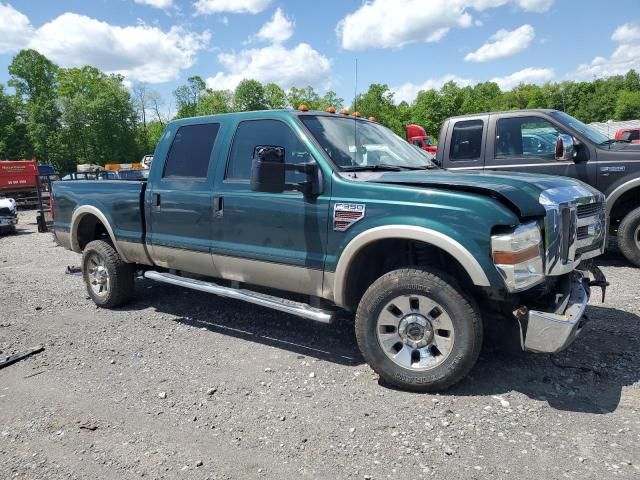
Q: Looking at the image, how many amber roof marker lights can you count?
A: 5